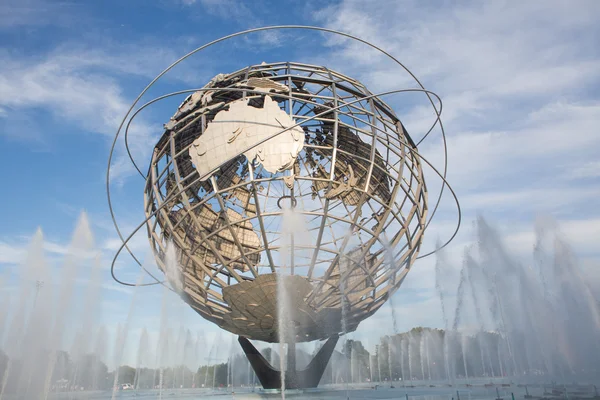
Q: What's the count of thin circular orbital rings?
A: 3